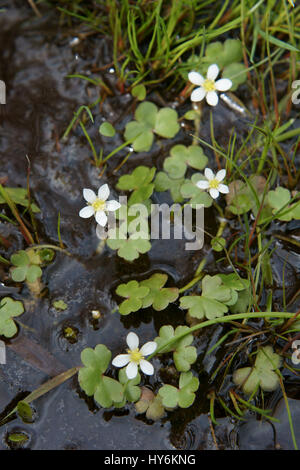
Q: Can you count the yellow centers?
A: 4